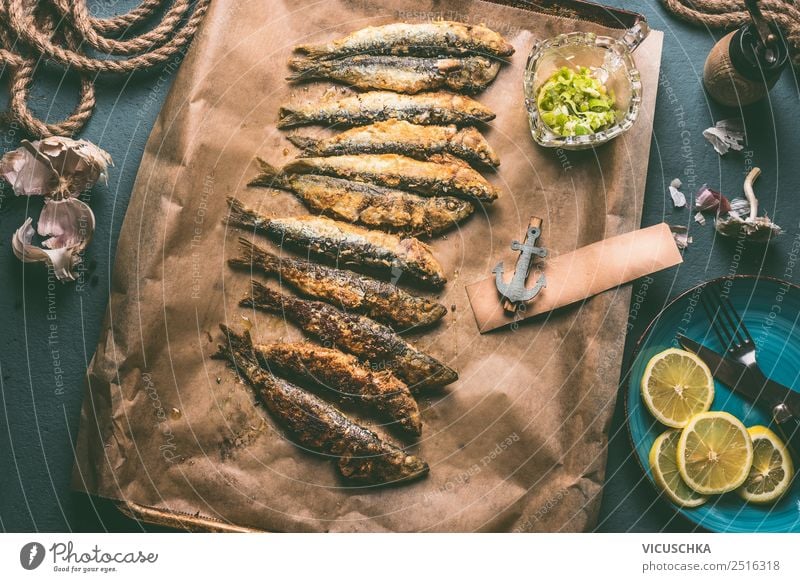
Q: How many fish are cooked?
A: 11